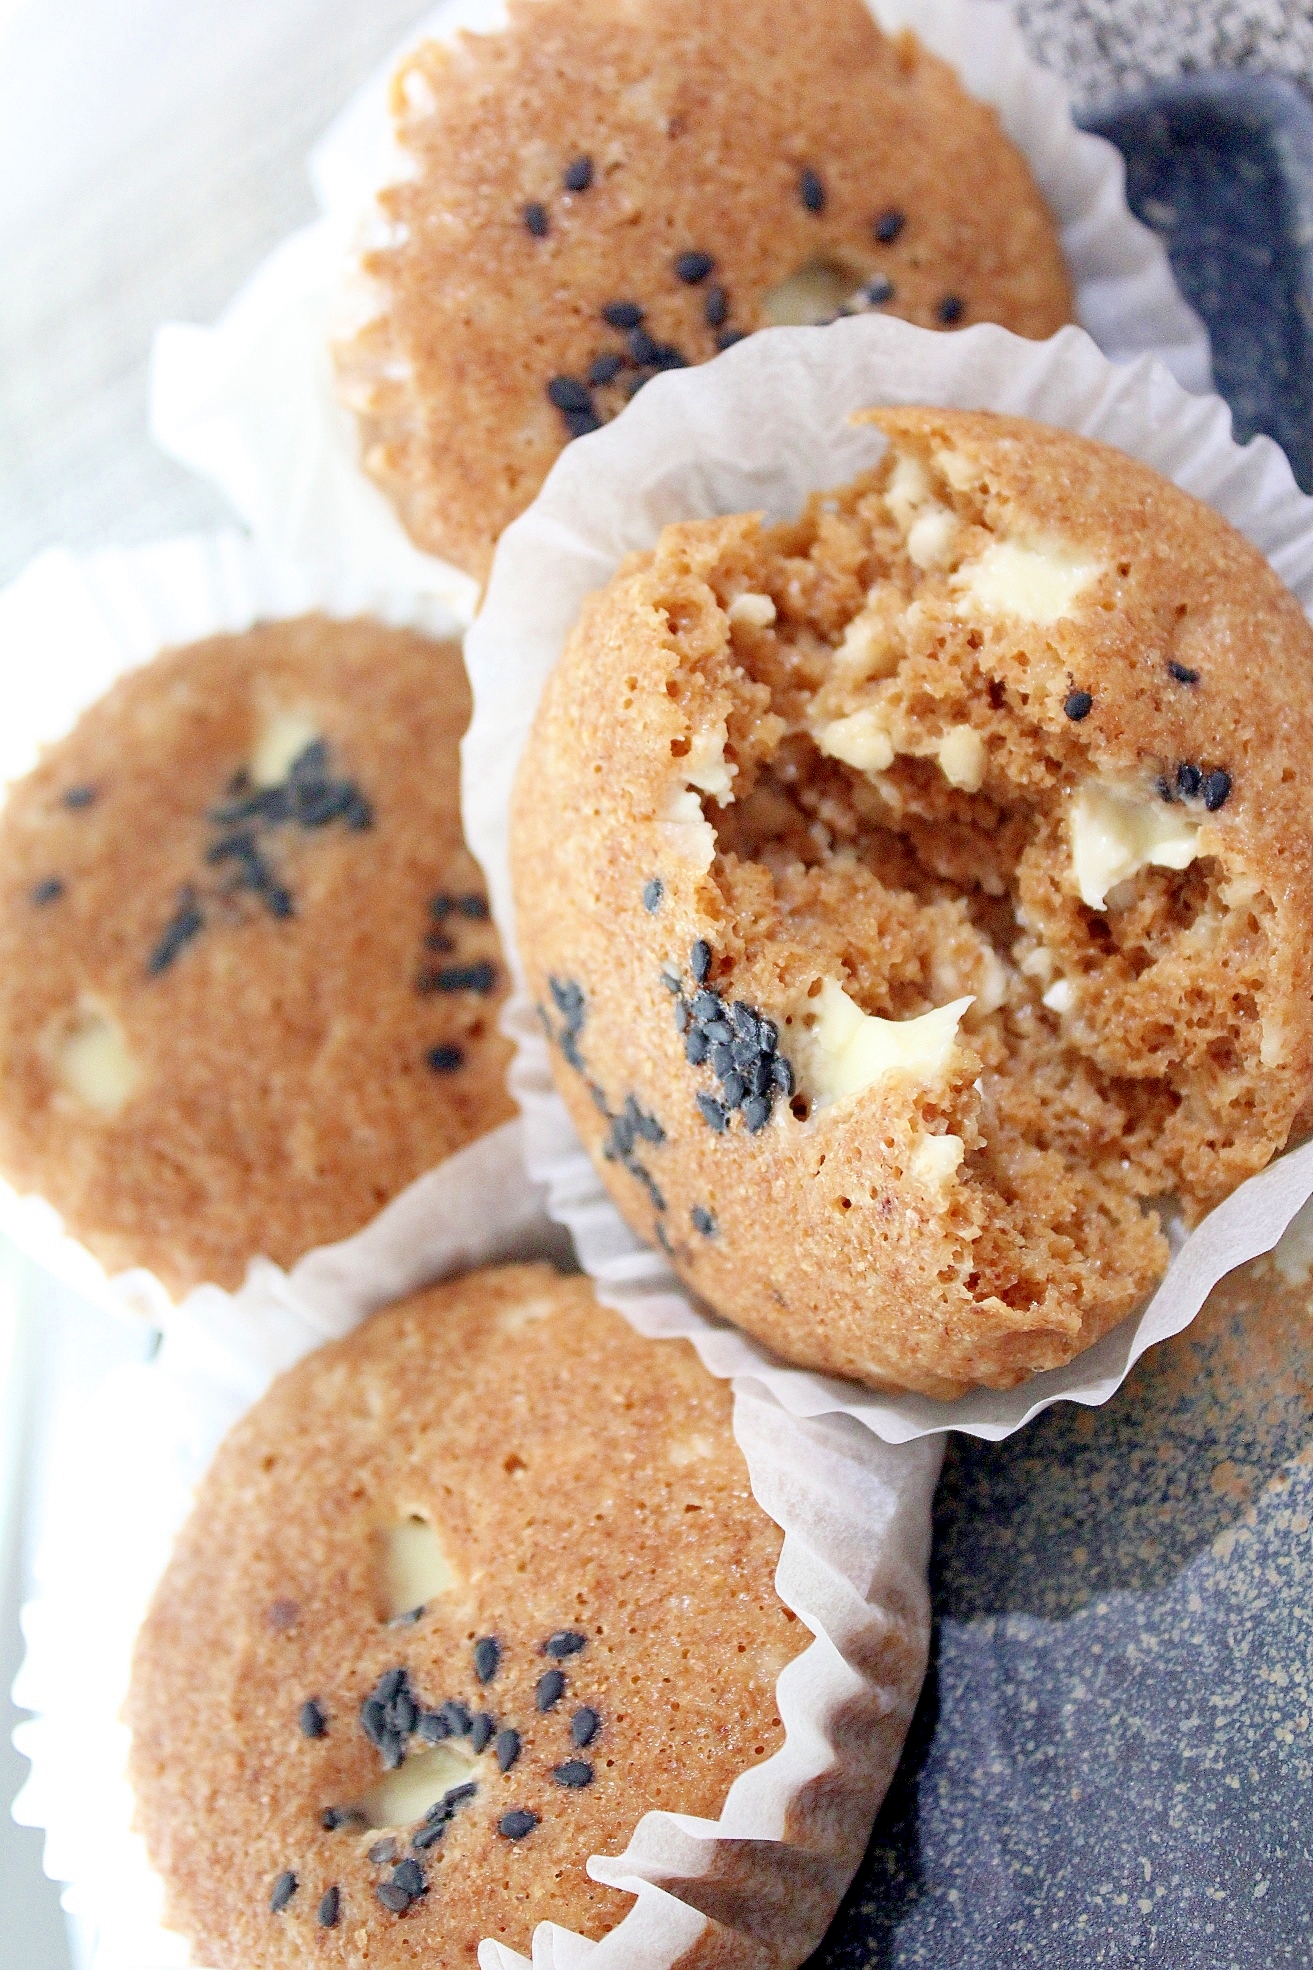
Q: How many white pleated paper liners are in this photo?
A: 4